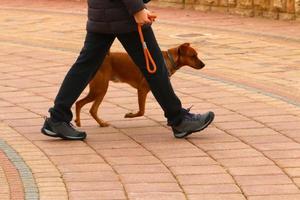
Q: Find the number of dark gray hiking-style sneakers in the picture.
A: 2